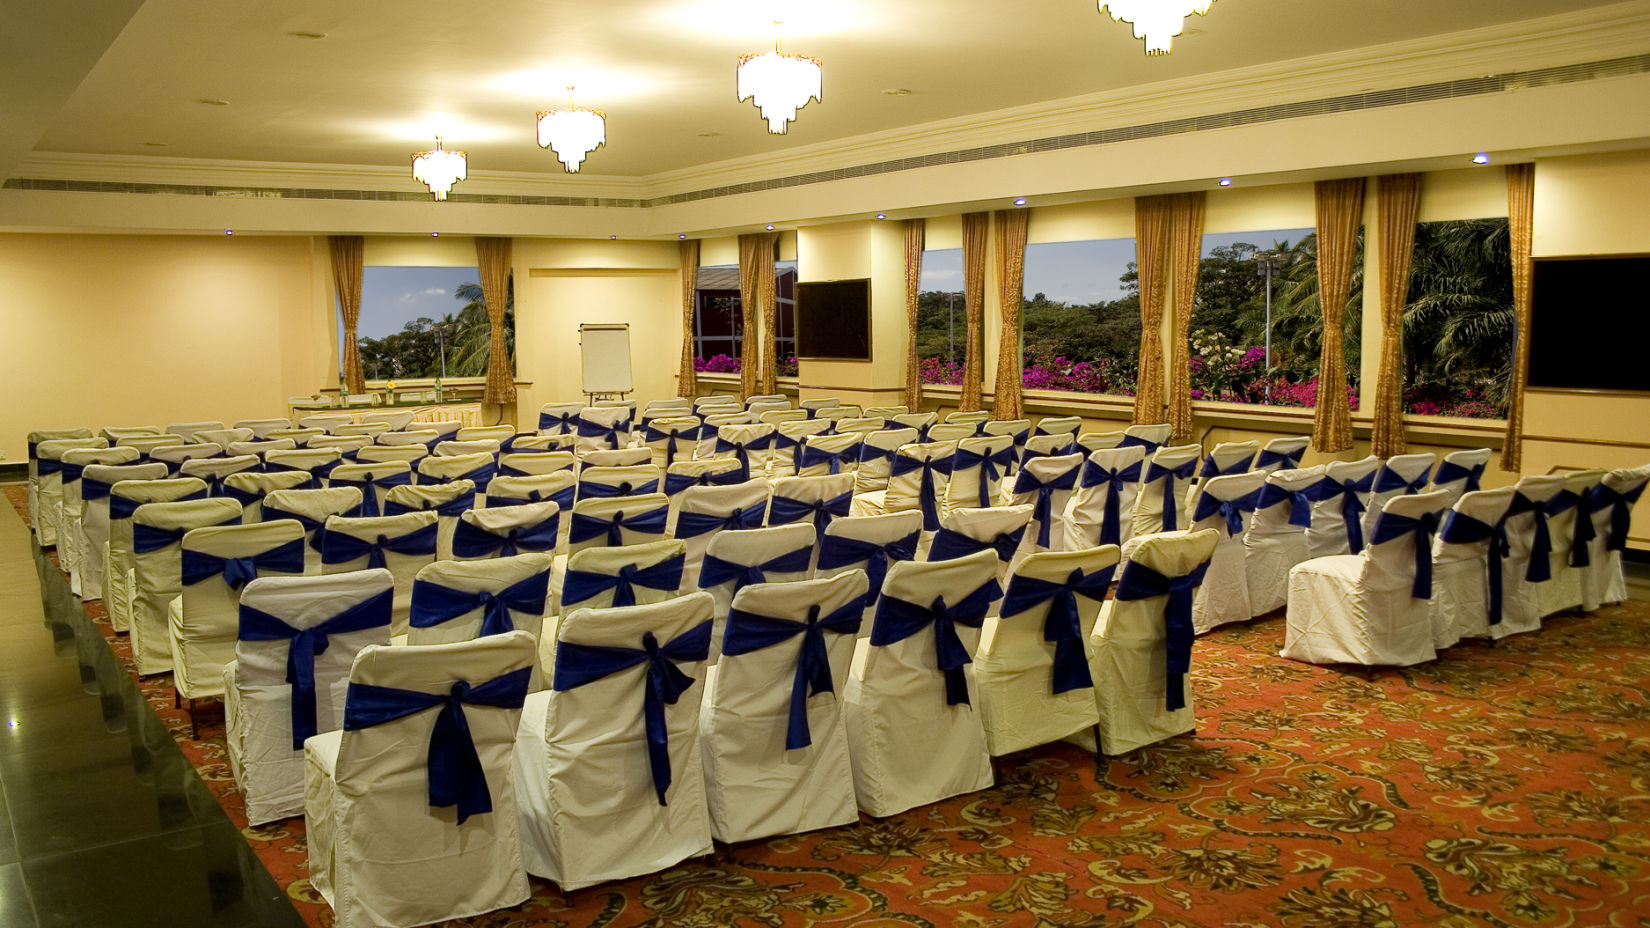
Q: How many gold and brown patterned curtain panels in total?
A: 13